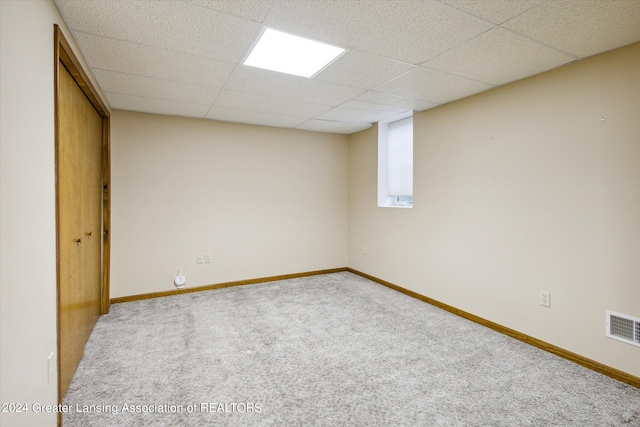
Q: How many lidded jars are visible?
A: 0